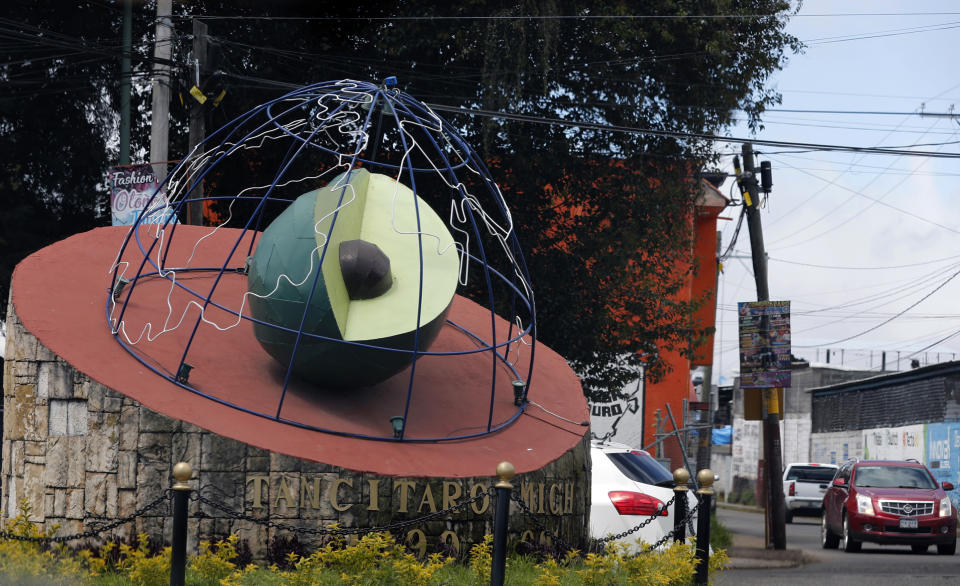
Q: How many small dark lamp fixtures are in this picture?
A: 5